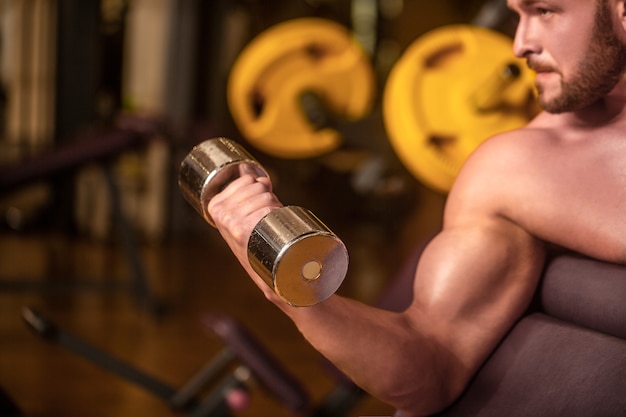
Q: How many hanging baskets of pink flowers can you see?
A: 0